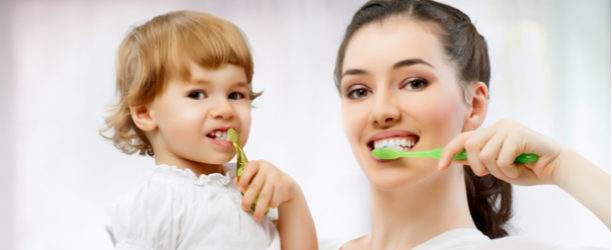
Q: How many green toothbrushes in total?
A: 2